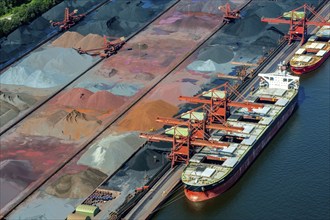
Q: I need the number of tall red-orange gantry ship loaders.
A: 4